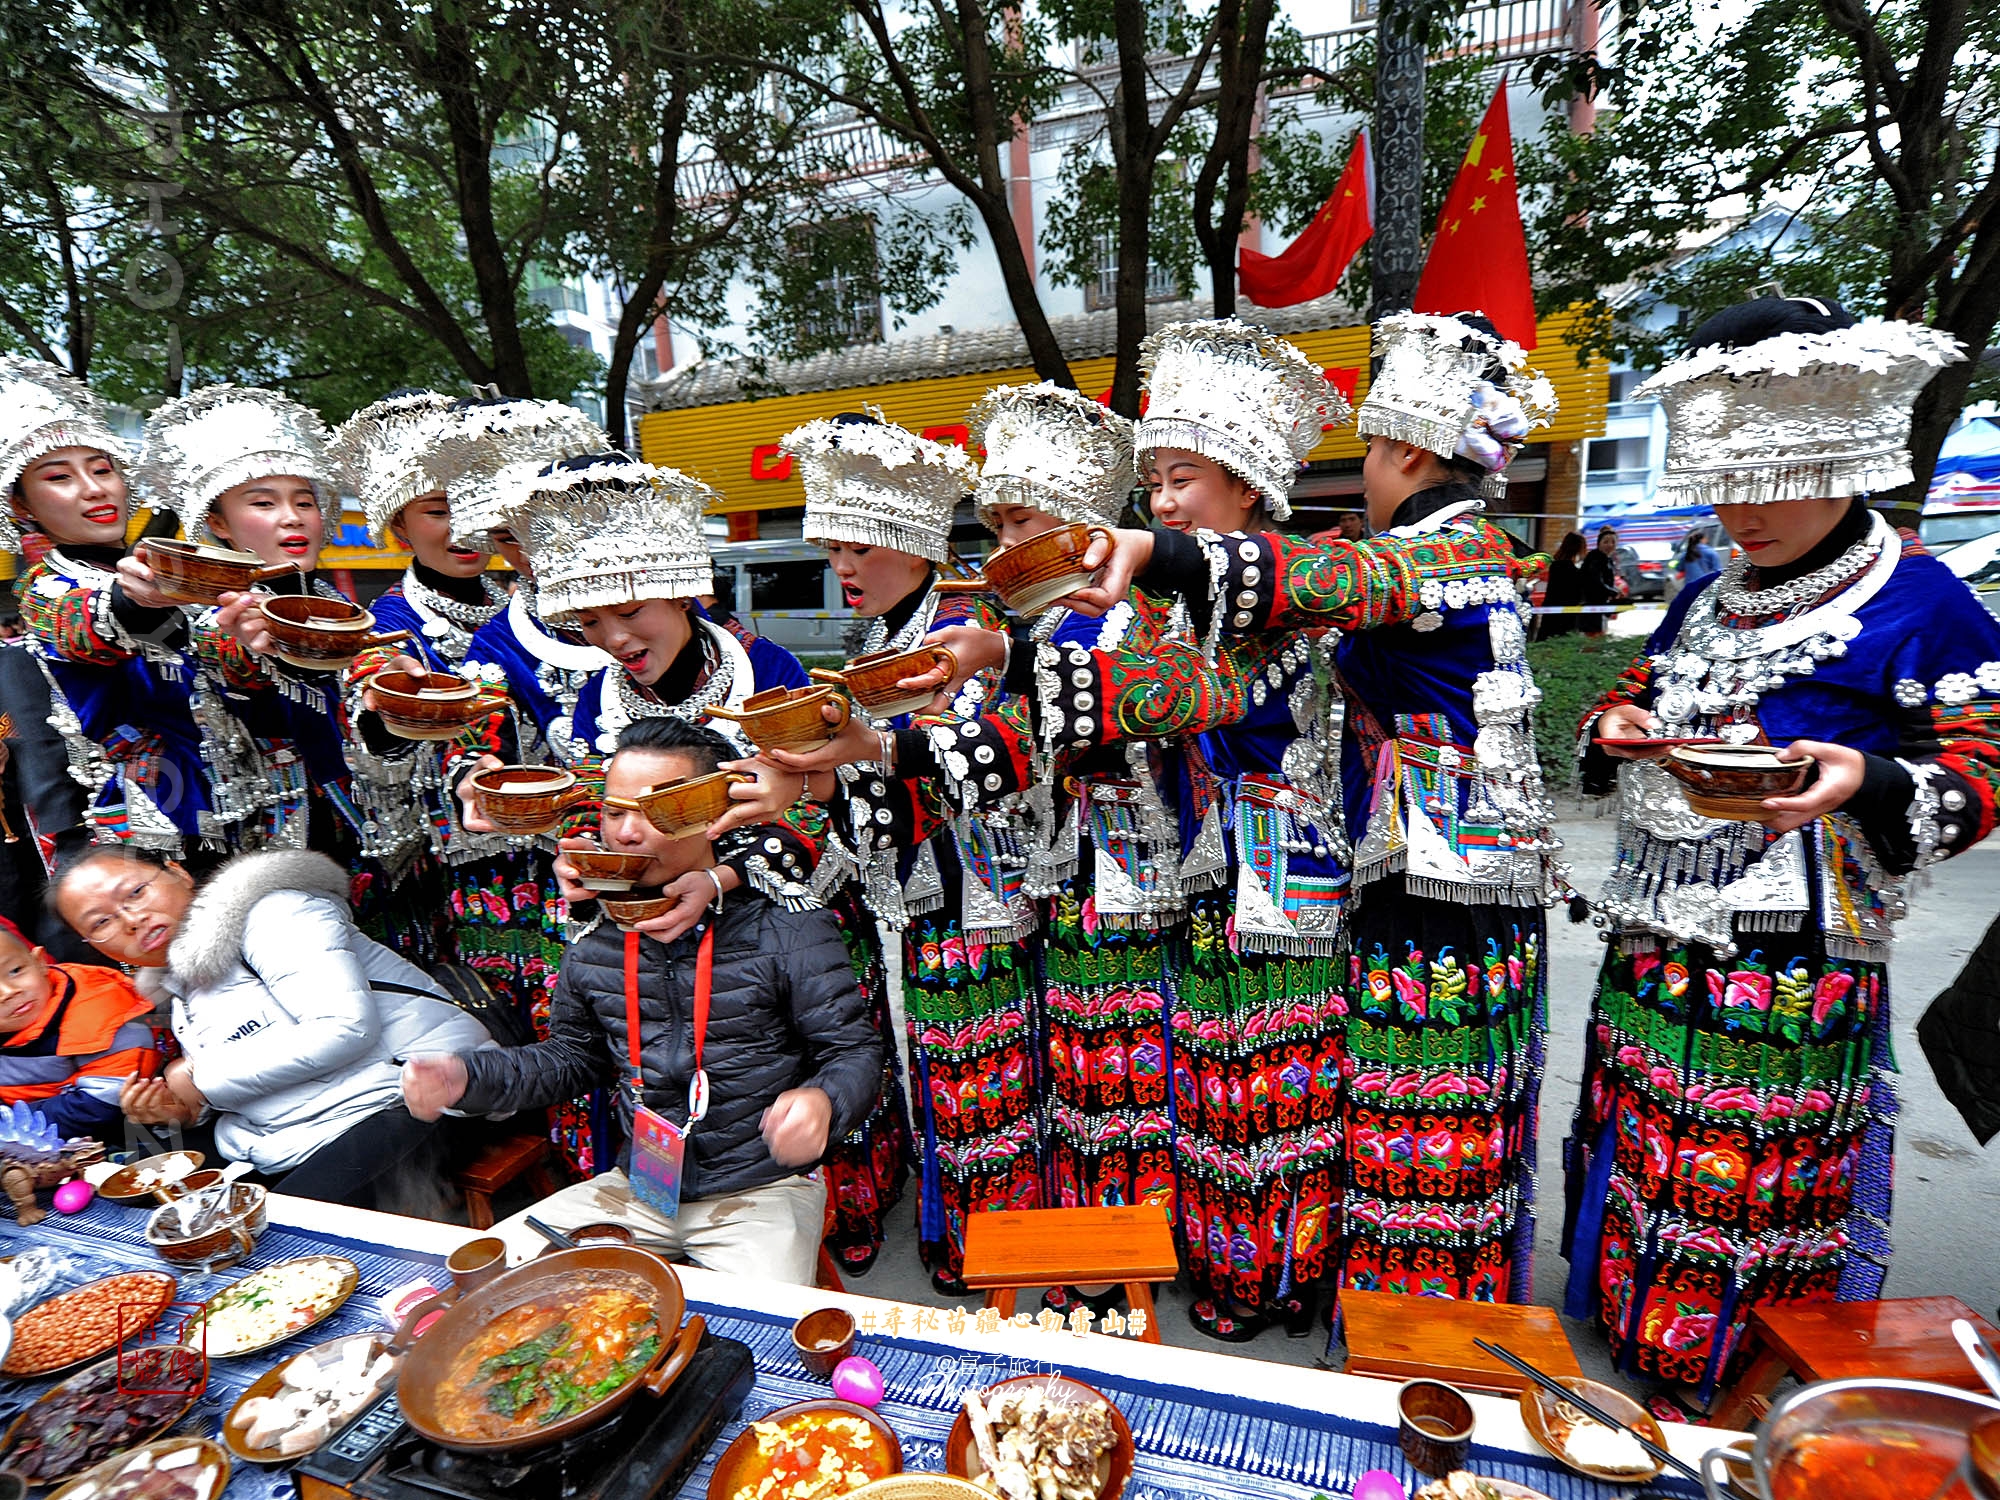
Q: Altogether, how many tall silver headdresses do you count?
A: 10